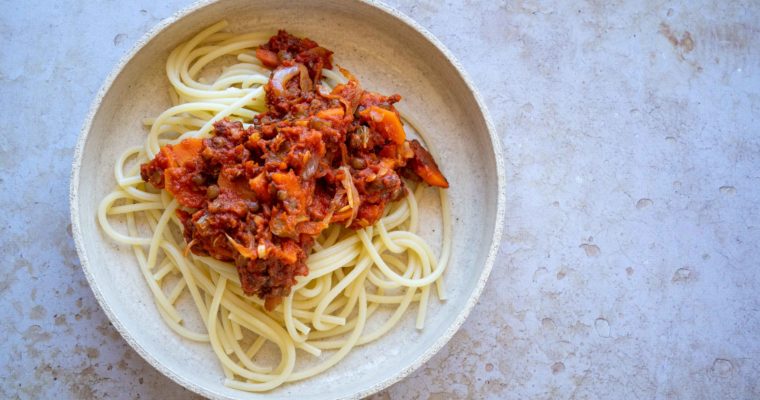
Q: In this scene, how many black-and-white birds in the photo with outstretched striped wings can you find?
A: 0